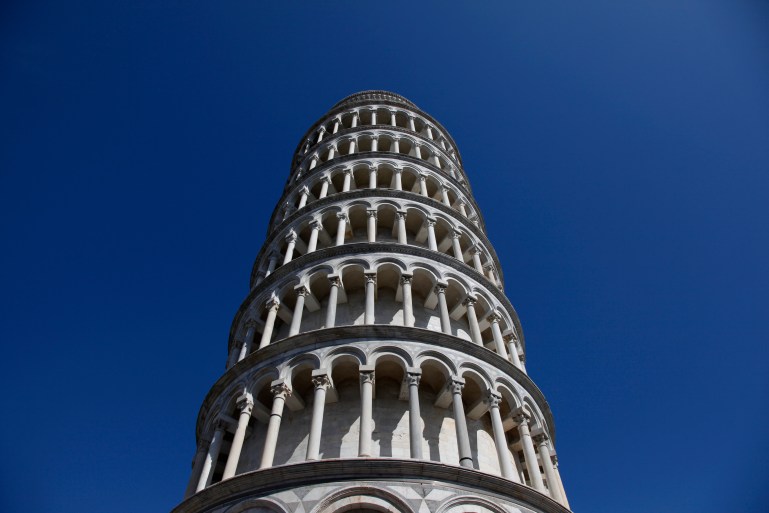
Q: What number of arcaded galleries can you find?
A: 6